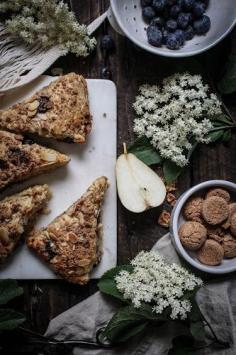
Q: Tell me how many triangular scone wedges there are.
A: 4